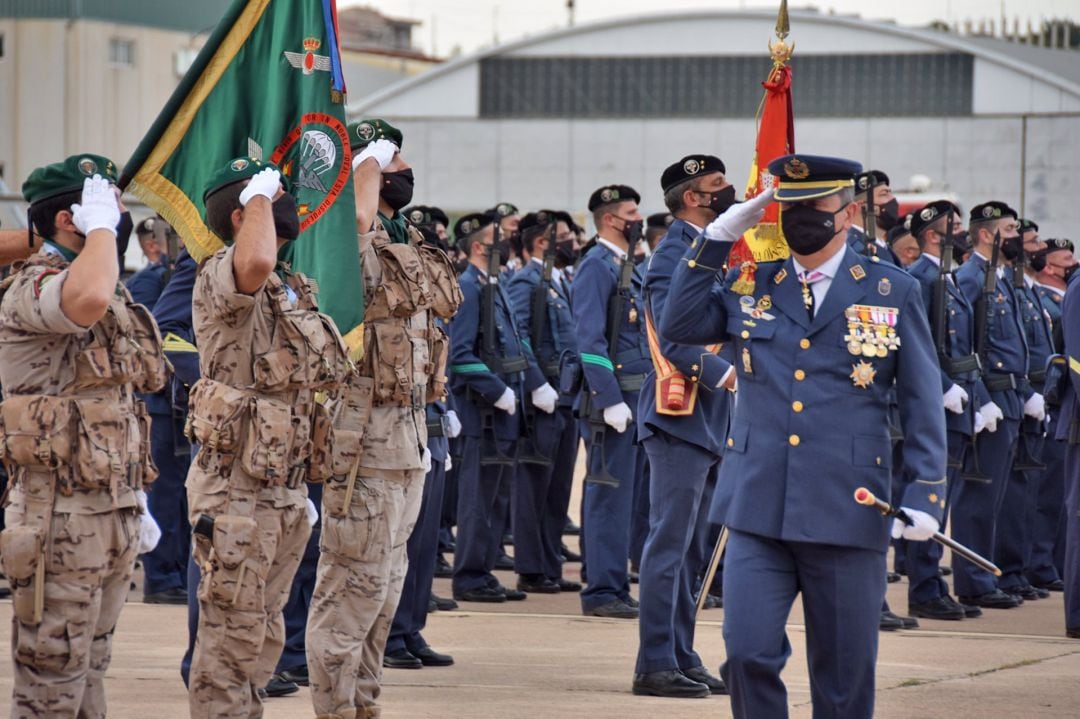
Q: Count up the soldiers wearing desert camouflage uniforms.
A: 3